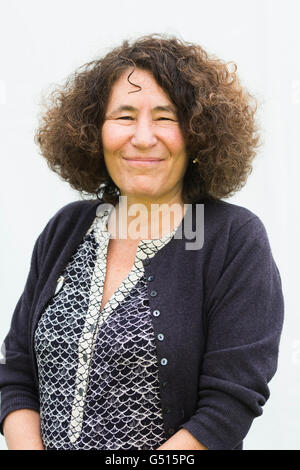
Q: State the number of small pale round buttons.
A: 5